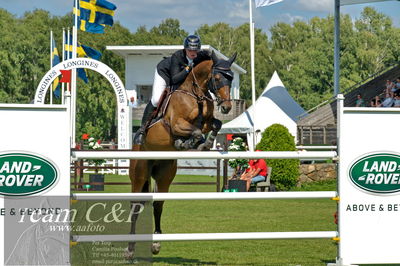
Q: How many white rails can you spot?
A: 3